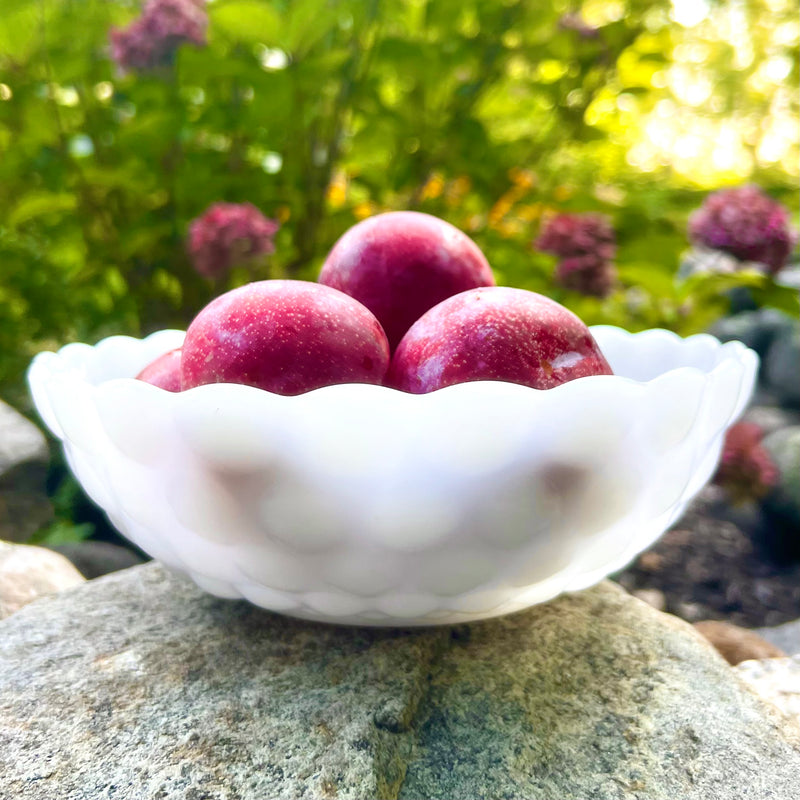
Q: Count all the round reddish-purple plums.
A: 4